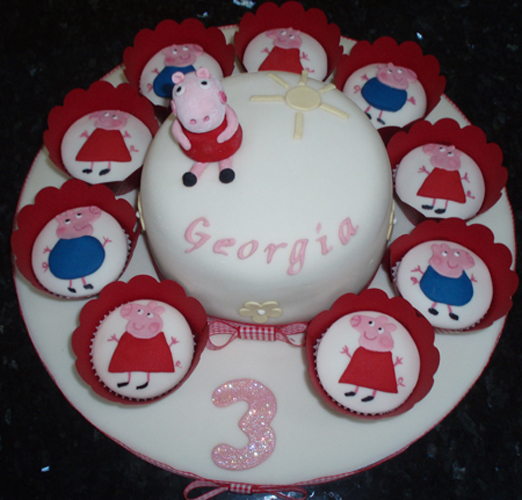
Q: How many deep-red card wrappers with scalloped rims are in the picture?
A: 9